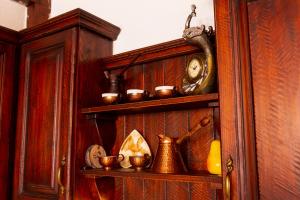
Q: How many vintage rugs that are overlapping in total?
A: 0